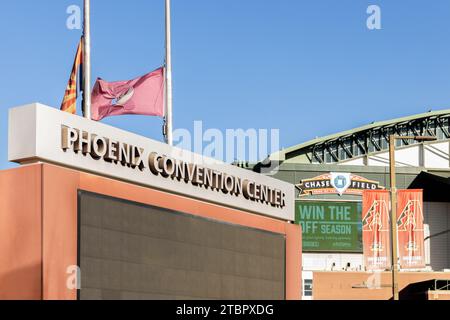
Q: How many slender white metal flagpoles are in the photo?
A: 2